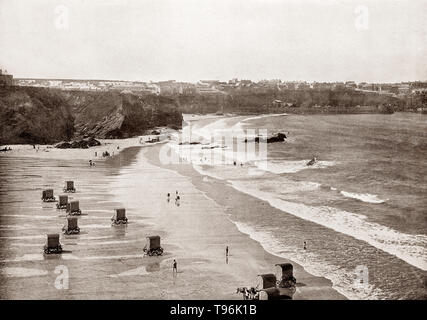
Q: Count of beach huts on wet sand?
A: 11